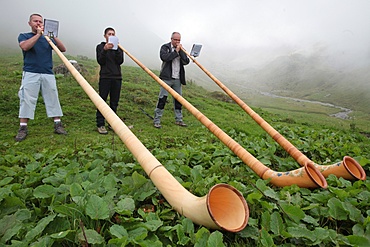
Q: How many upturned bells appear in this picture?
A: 3